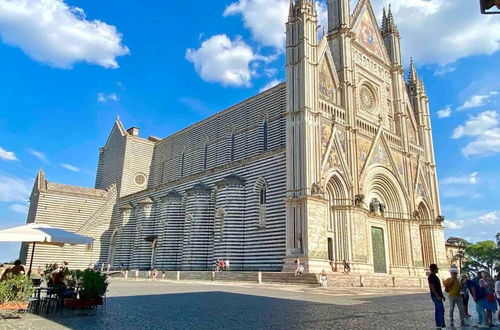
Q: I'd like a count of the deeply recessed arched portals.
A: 3